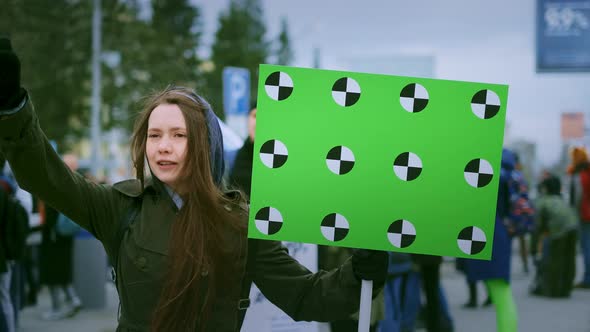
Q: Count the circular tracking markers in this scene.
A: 12